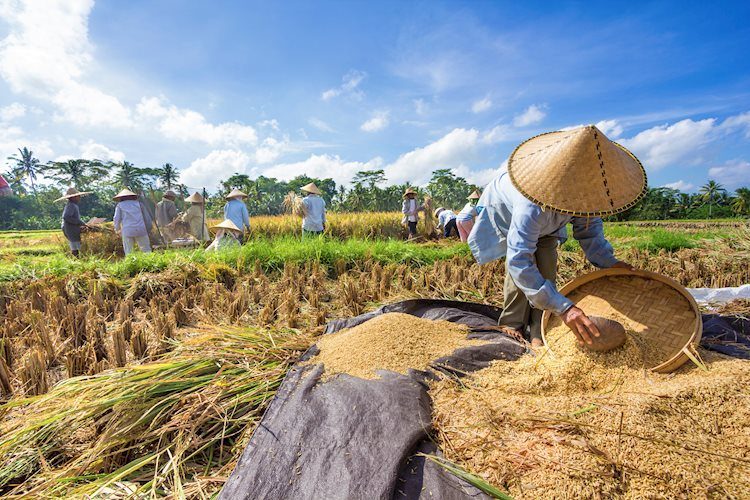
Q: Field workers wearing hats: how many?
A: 11